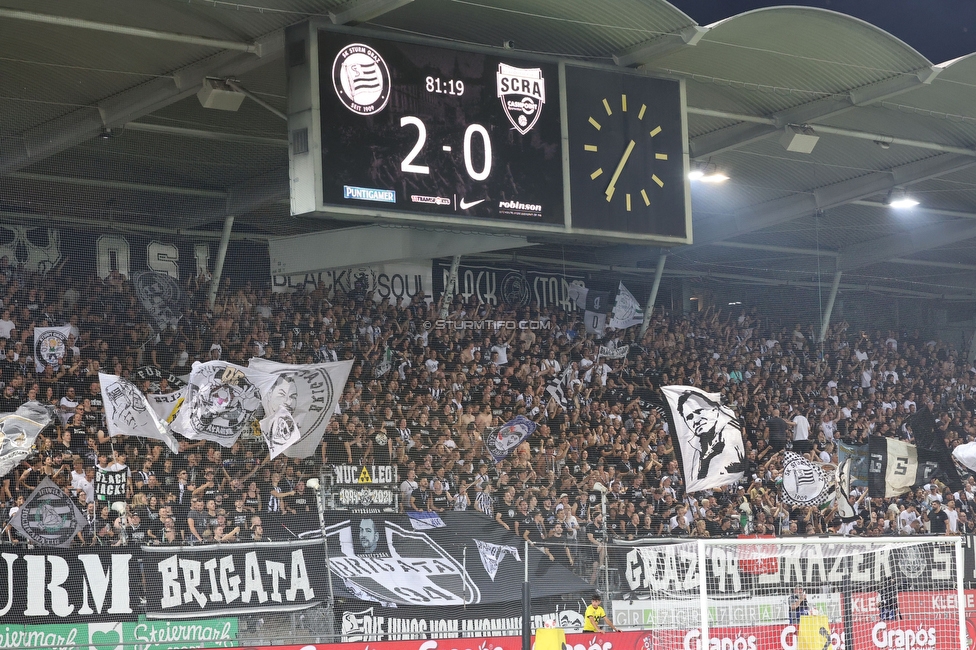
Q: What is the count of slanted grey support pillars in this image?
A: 4